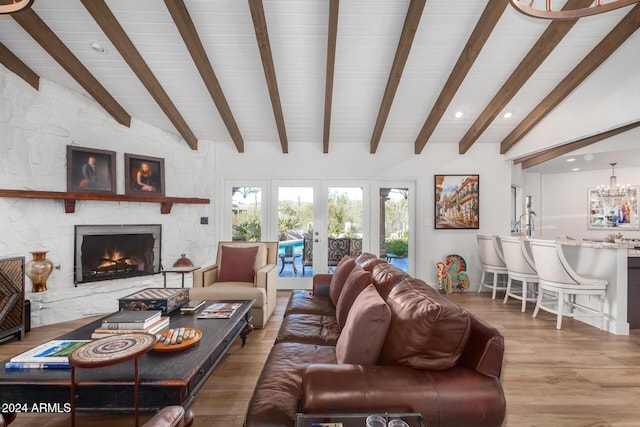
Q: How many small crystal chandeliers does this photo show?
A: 1